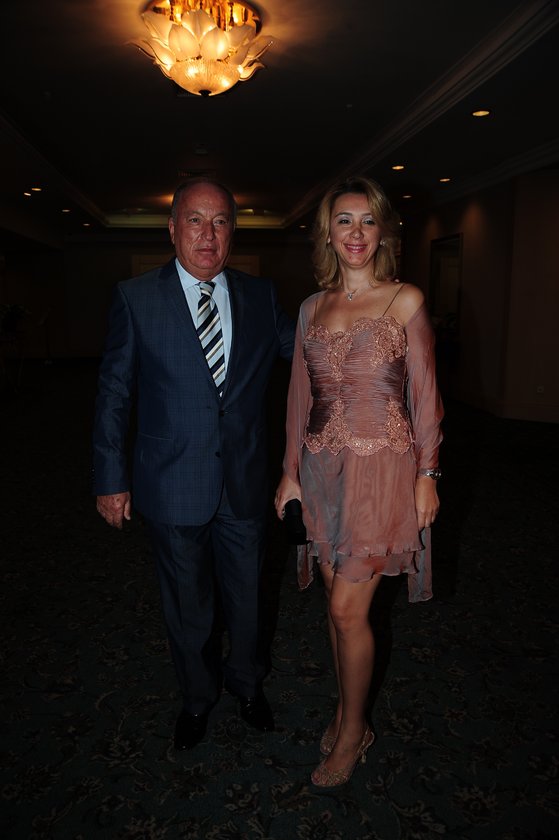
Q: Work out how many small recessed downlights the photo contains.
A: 9